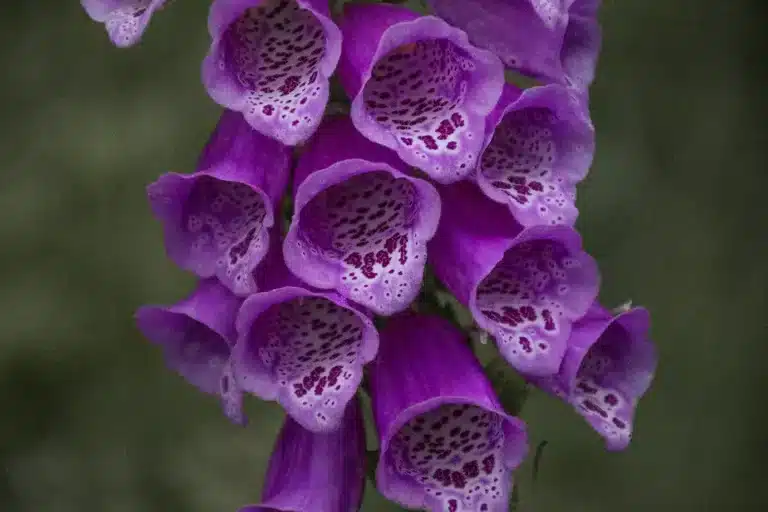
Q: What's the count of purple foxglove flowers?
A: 13